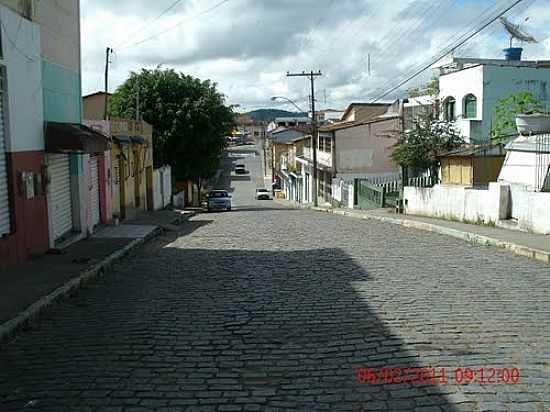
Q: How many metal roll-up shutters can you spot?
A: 3